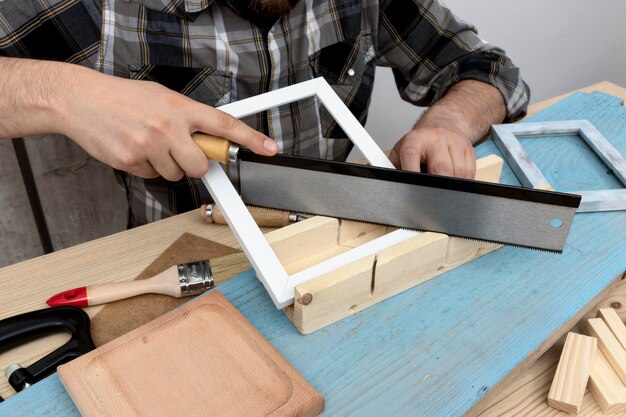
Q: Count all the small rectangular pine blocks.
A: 4